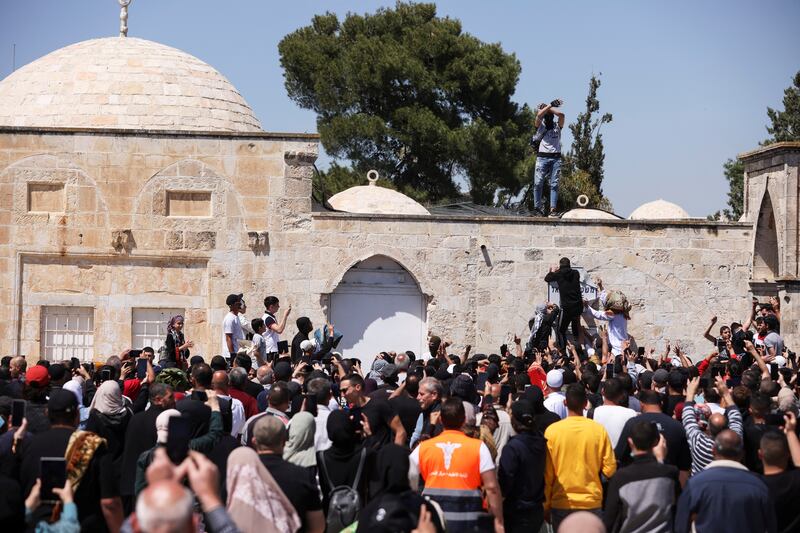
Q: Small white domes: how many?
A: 3